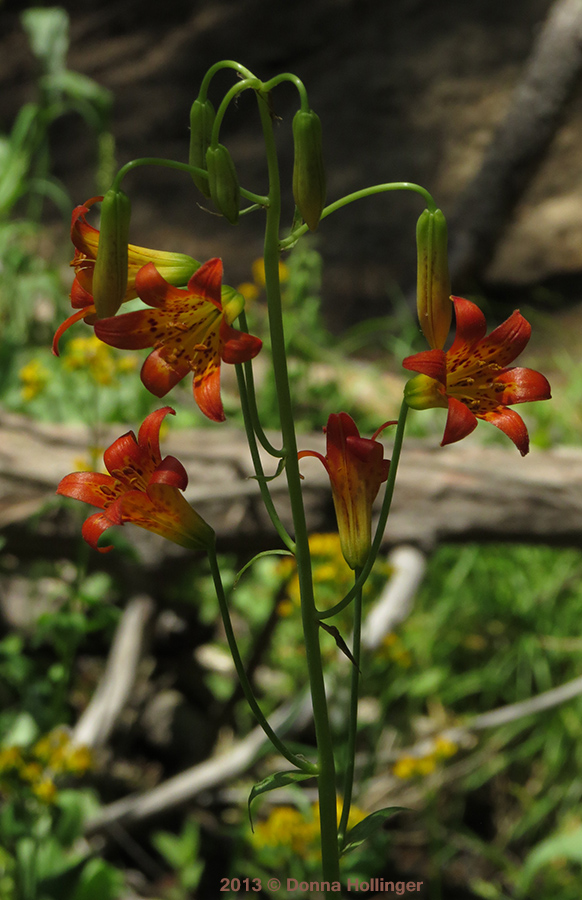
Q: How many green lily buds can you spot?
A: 5